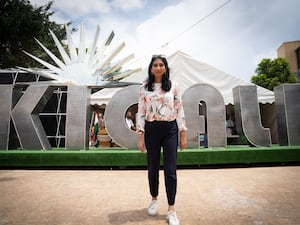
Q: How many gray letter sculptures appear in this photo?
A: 6